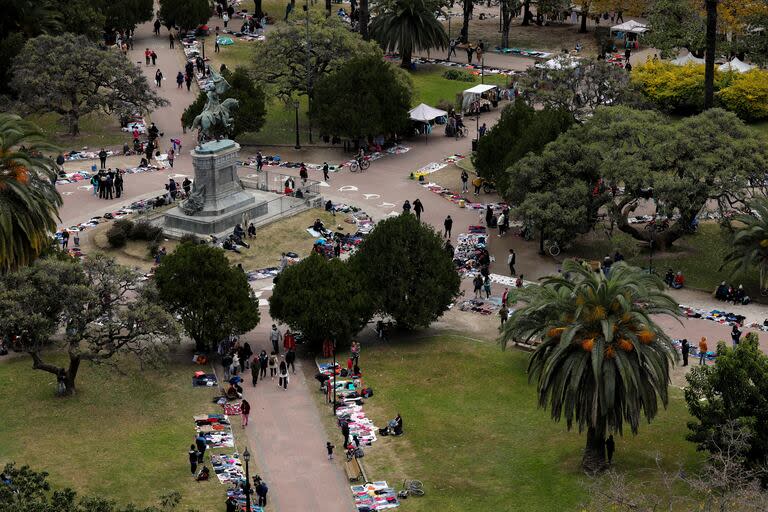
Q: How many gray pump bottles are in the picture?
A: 0